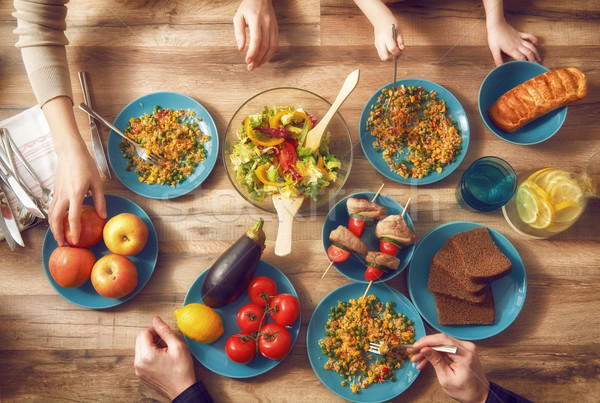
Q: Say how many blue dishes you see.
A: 8